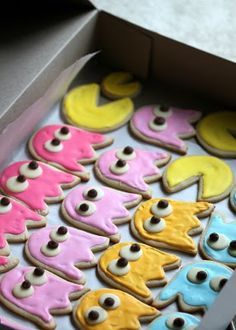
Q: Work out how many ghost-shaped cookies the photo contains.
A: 14